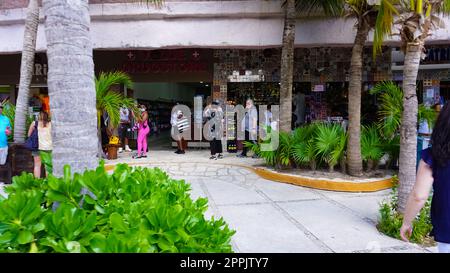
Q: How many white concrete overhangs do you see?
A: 1